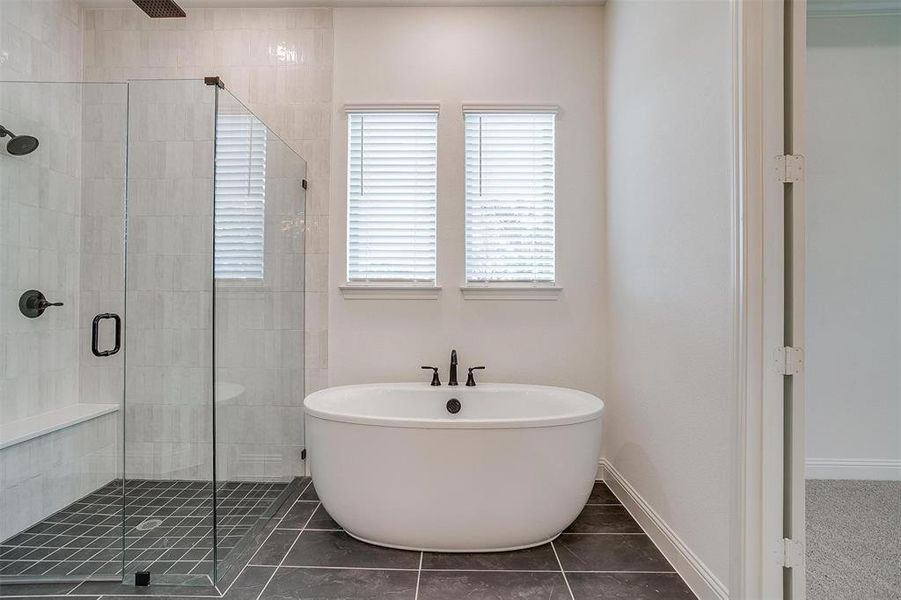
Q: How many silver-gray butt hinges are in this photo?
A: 3